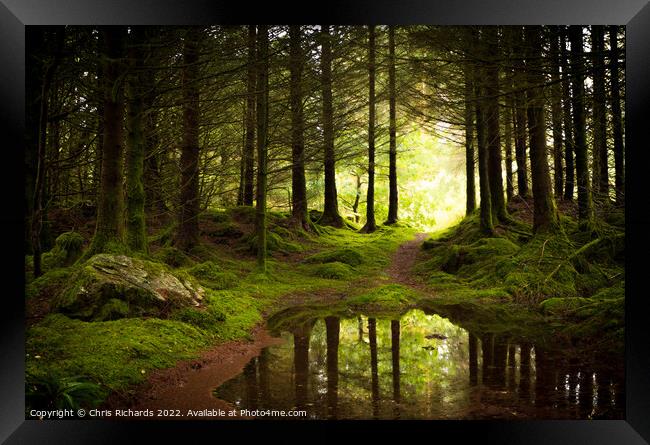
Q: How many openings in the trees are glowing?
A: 1